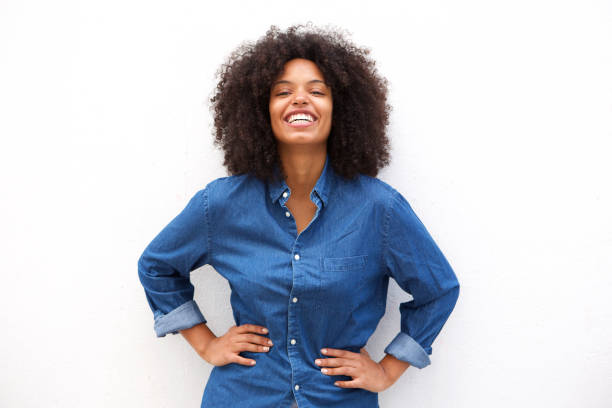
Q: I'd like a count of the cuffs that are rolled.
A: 2